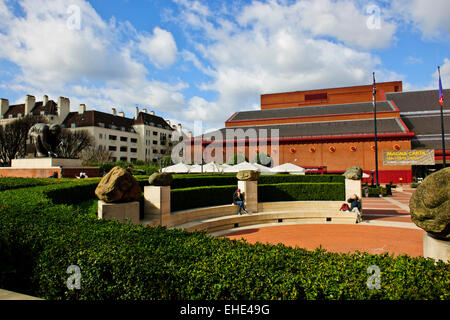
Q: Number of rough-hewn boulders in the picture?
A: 5